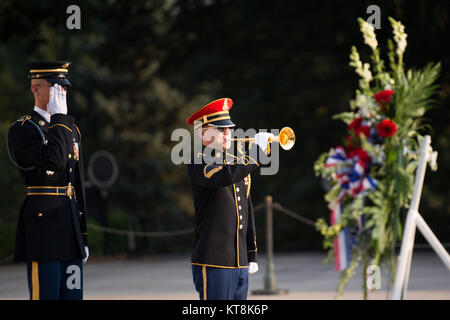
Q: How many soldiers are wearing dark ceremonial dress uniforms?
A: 2